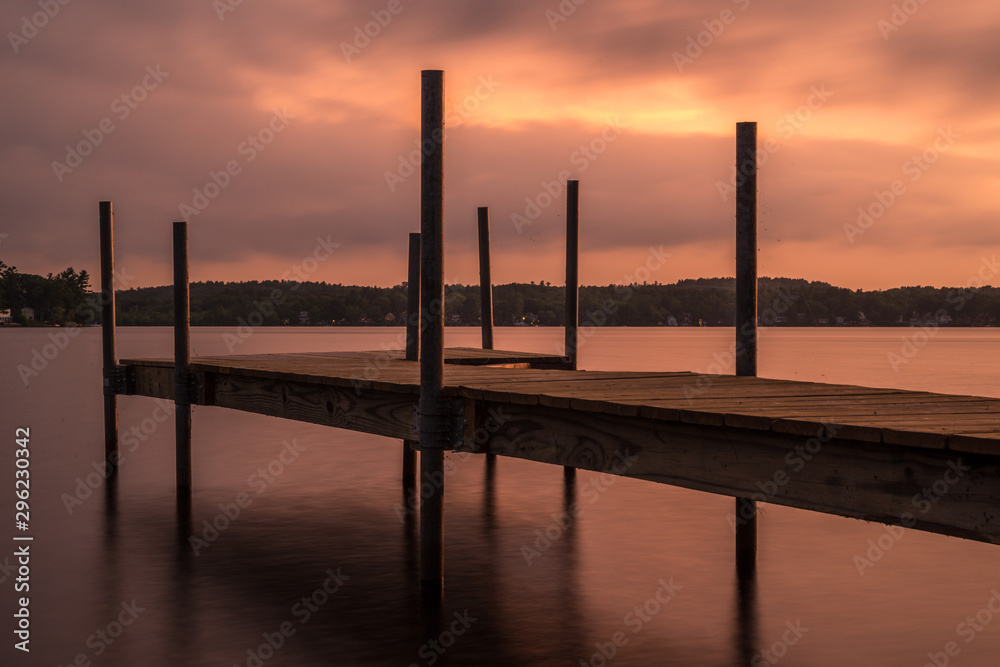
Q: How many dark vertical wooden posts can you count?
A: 7